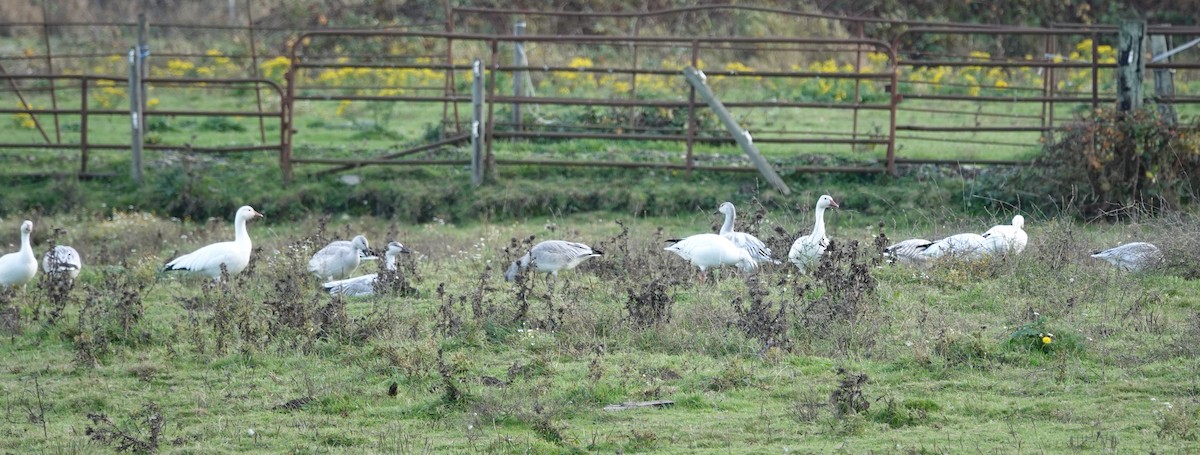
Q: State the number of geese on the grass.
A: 13